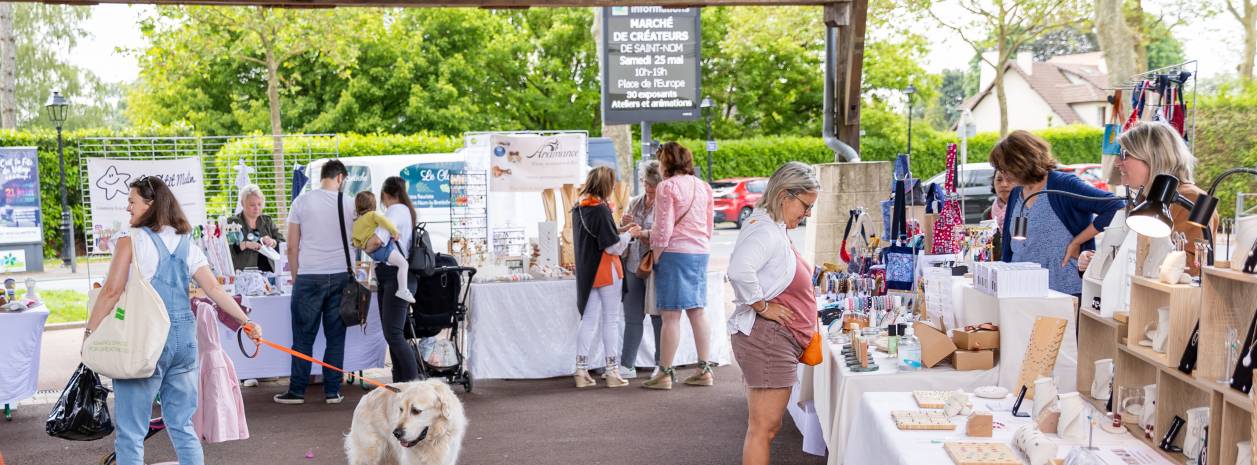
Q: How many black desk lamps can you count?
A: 3